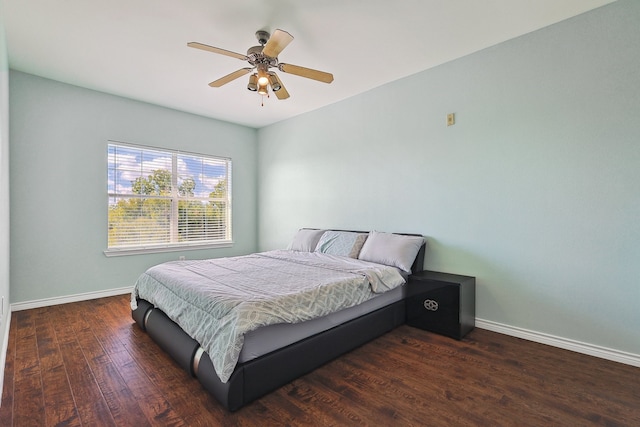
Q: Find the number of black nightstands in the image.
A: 1